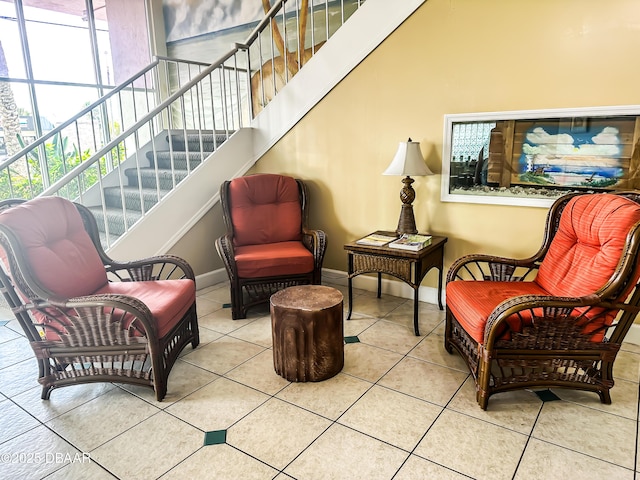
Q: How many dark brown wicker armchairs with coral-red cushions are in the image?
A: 3